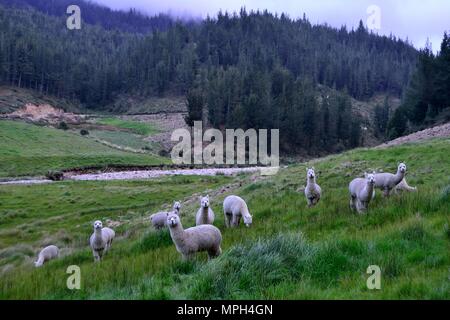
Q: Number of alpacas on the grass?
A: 10